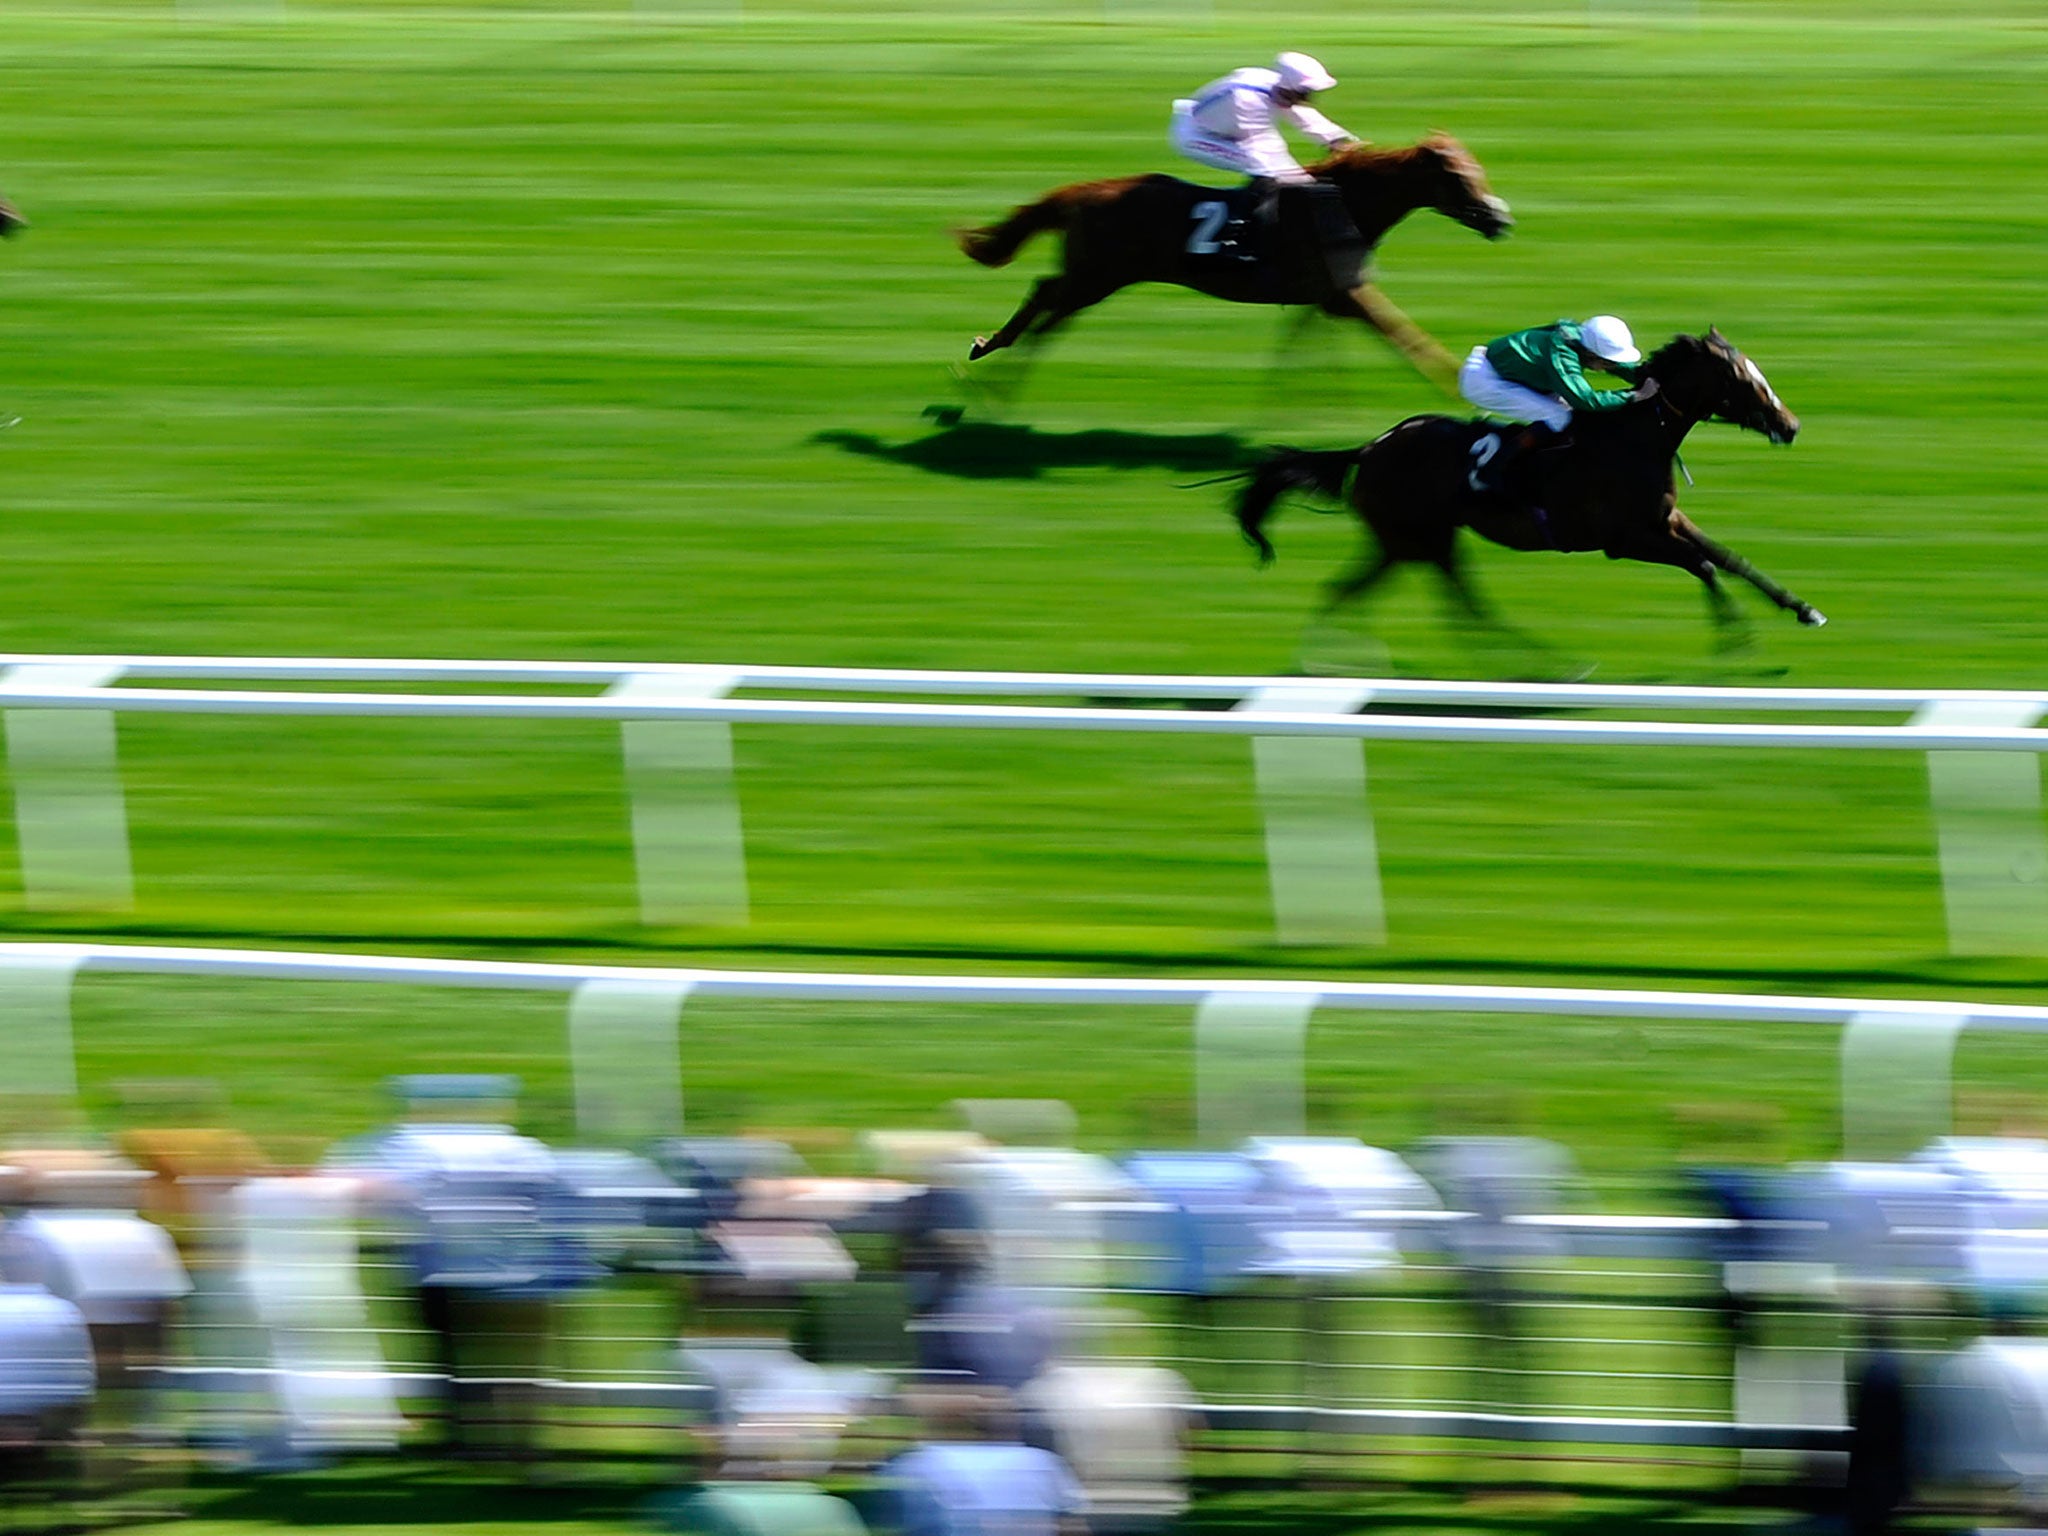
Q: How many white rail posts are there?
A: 8